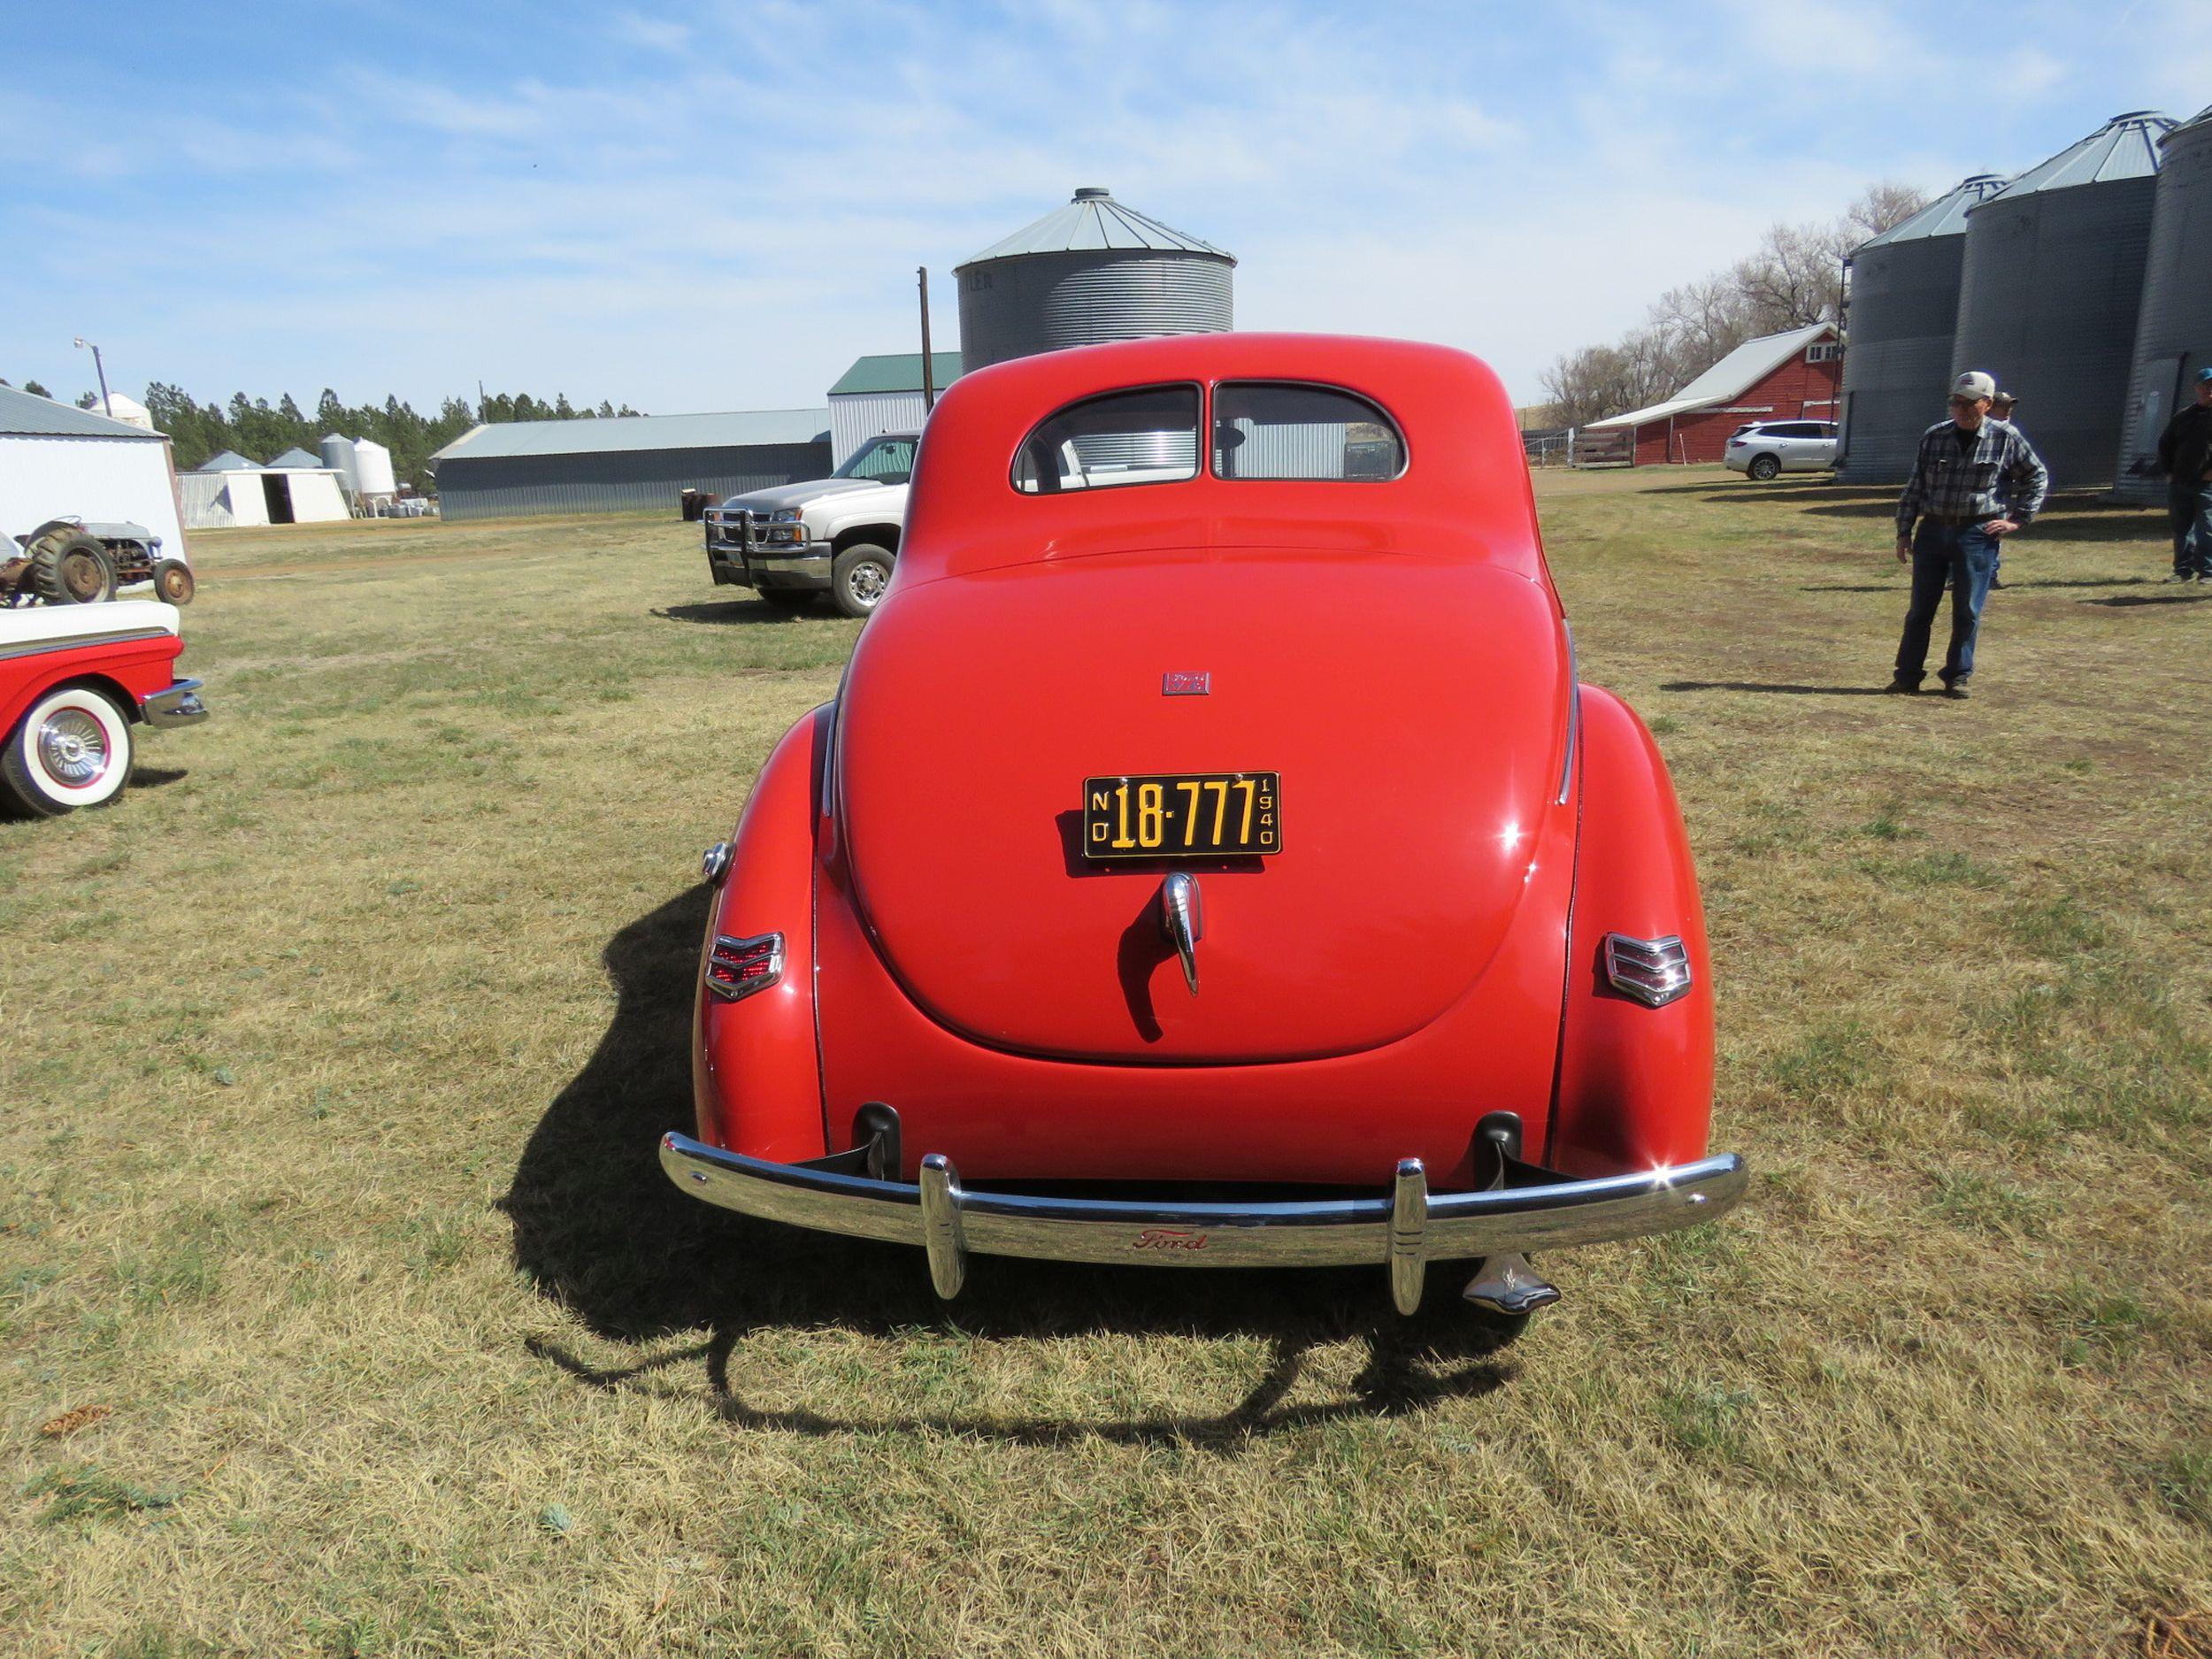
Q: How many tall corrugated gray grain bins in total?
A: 4